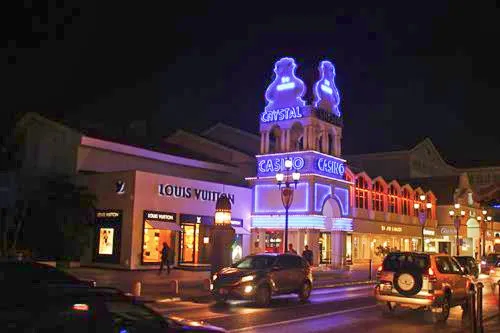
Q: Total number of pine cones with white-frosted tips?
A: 0